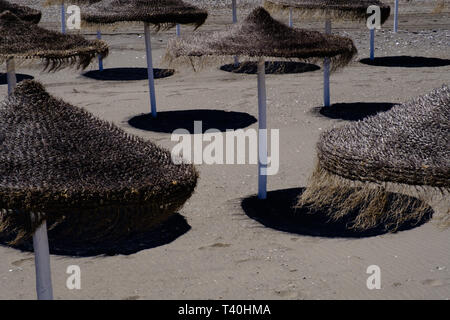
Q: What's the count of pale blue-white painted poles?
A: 12